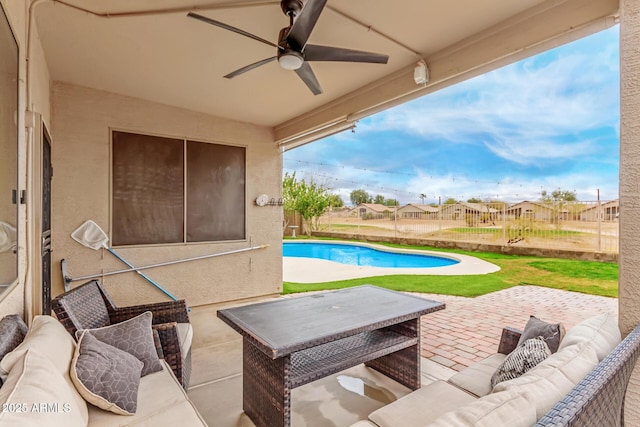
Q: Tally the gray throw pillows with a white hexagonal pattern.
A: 2